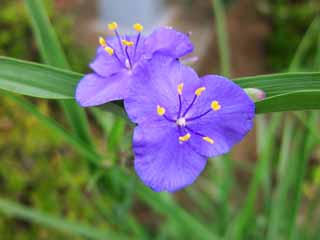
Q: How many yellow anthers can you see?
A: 11